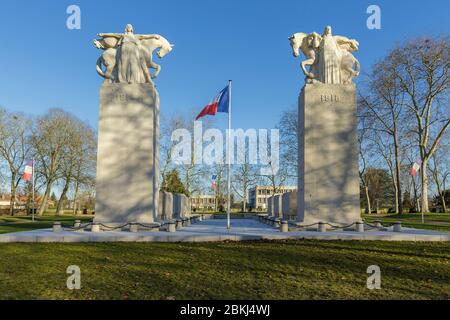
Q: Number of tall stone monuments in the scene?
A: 2